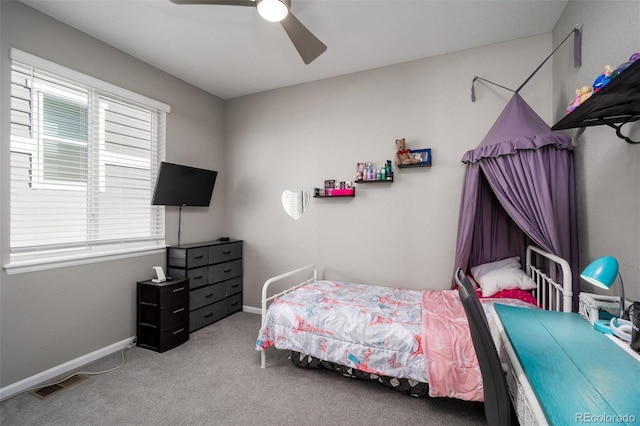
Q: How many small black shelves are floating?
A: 3